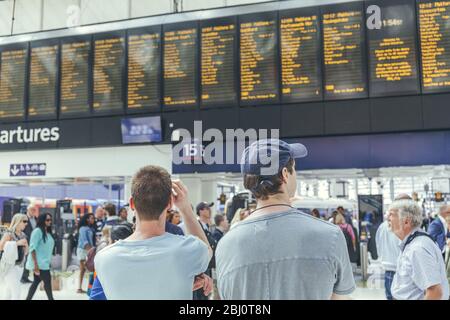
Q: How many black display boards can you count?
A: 12